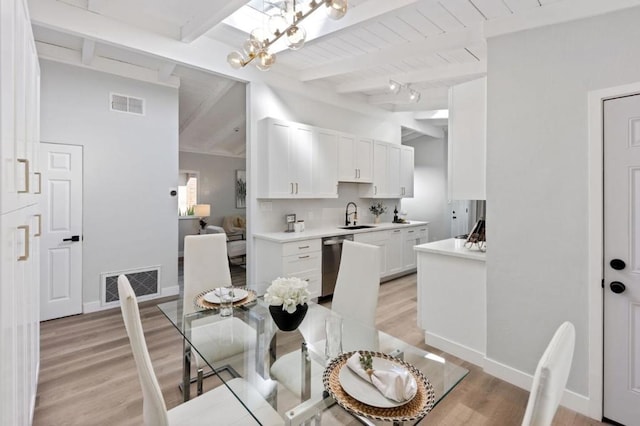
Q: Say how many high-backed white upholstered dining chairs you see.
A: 4